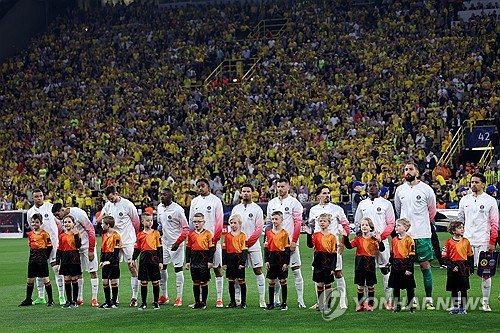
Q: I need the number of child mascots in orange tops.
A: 11